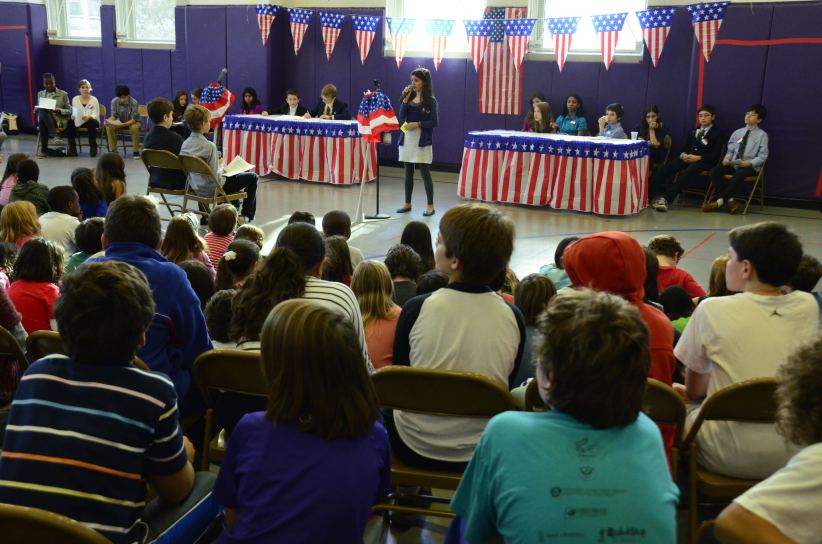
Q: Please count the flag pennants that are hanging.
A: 12